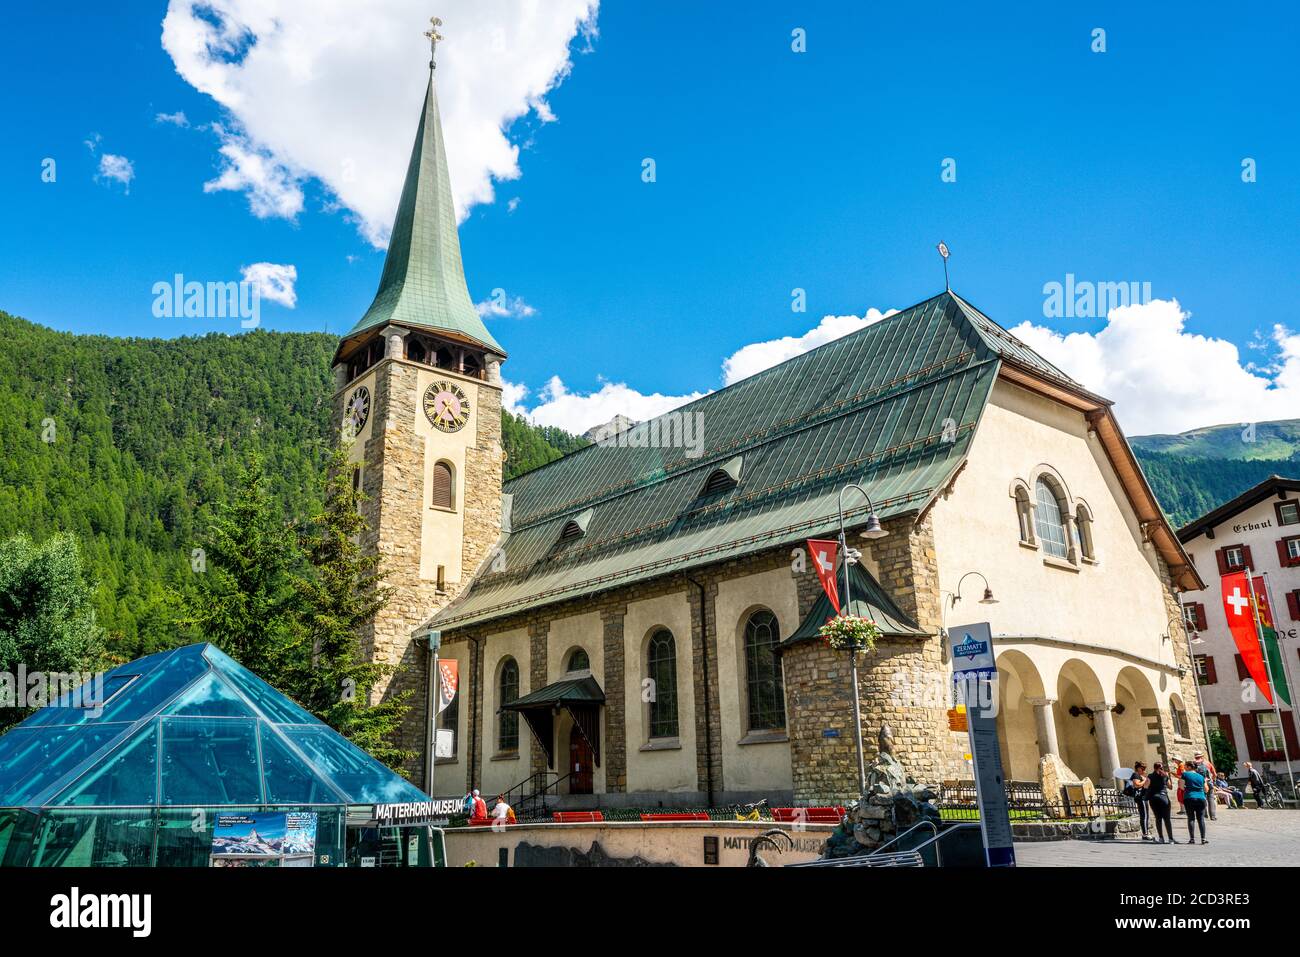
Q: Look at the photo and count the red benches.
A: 4